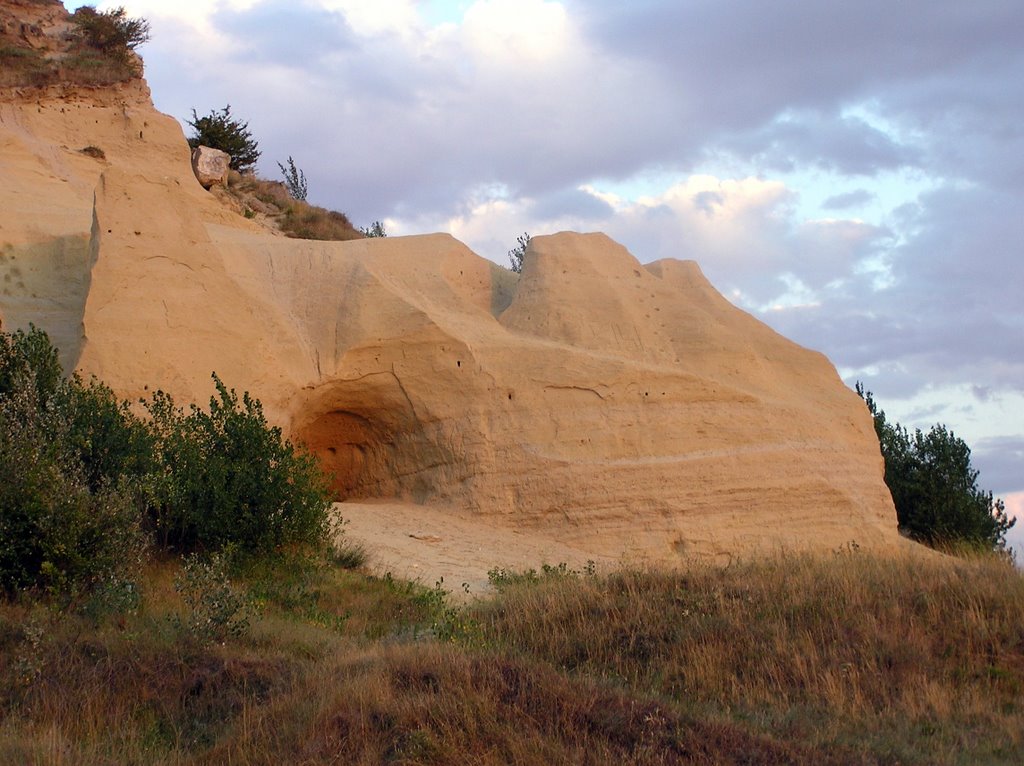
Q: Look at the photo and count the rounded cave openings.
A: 1